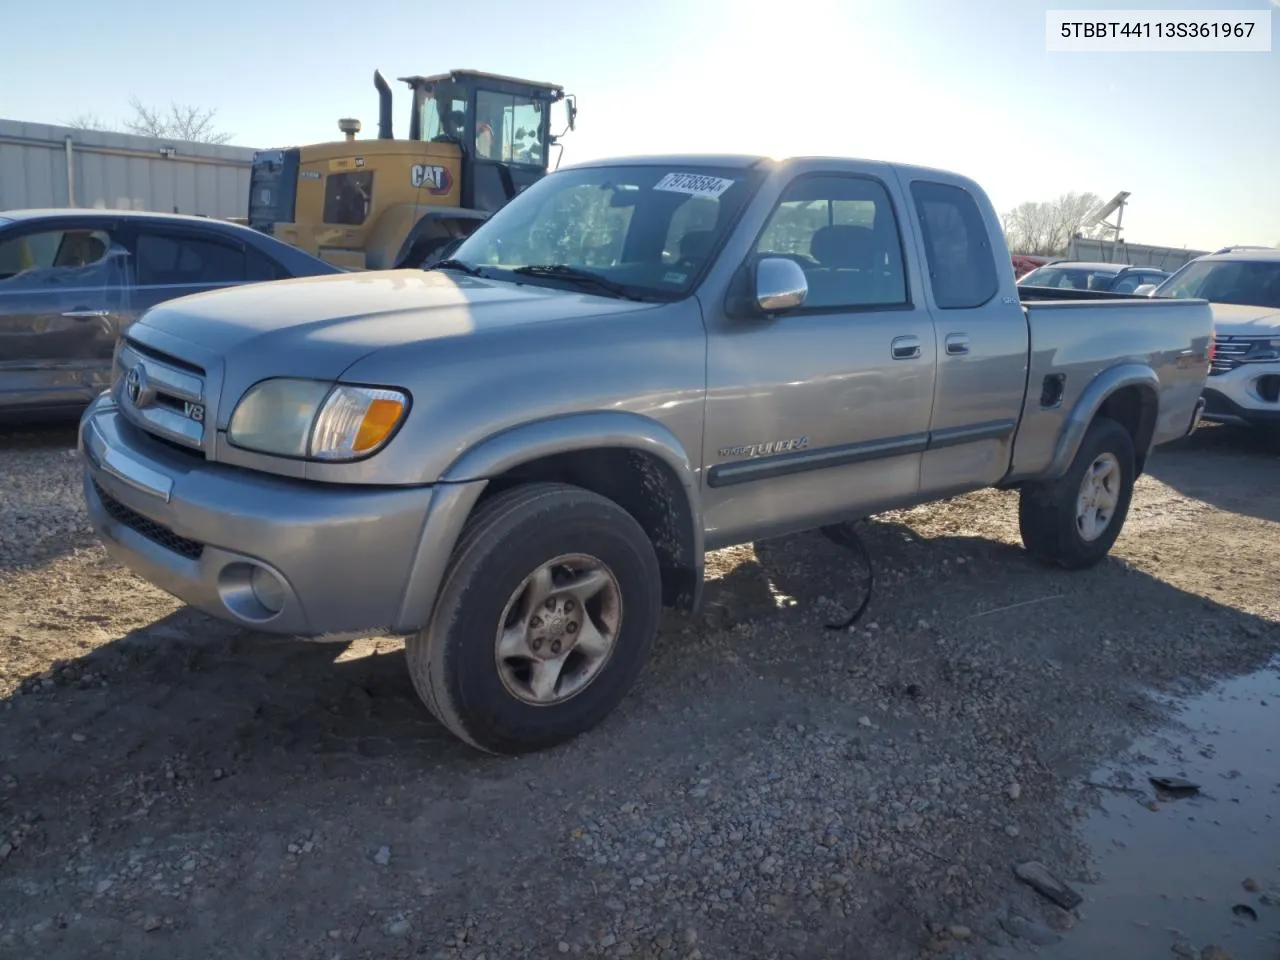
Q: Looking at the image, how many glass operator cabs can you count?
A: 1